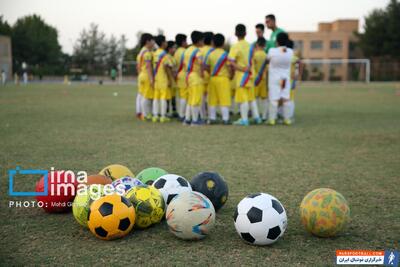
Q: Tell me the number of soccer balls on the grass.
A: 13